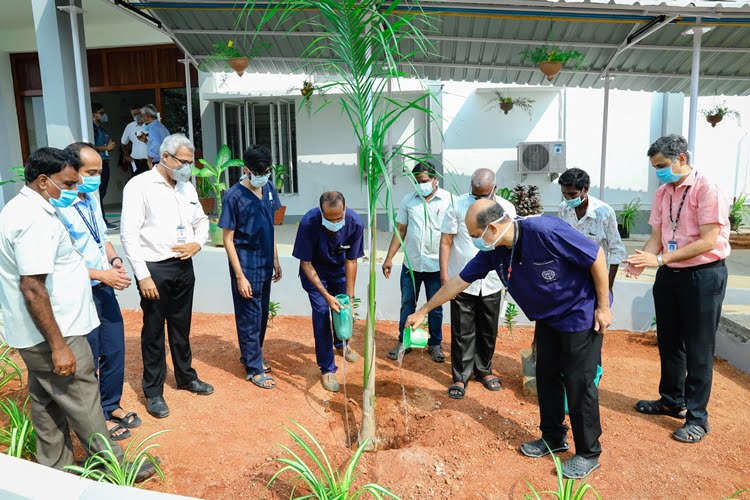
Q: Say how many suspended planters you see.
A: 5